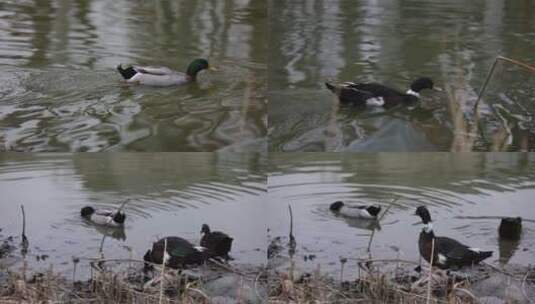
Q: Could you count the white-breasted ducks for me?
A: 3